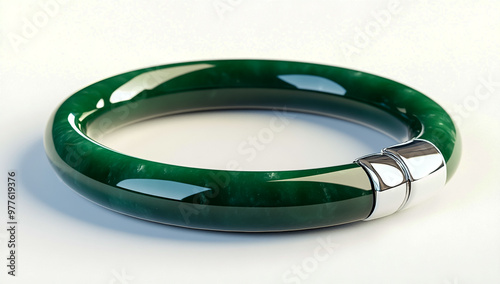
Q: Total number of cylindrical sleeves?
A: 2